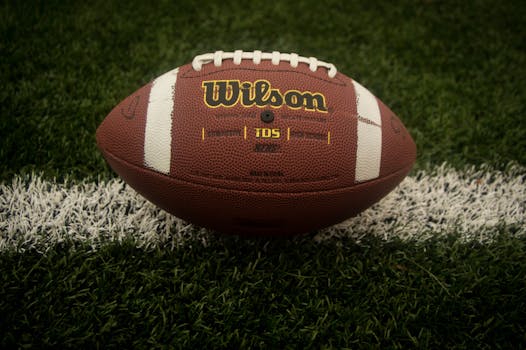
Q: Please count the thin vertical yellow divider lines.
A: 4